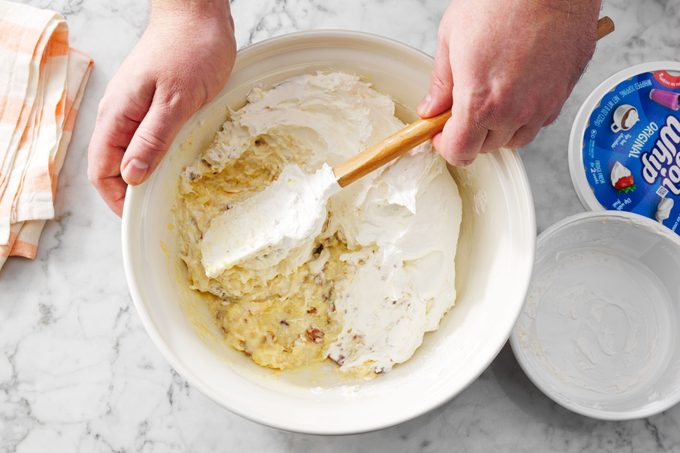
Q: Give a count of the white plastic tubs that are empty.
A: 1